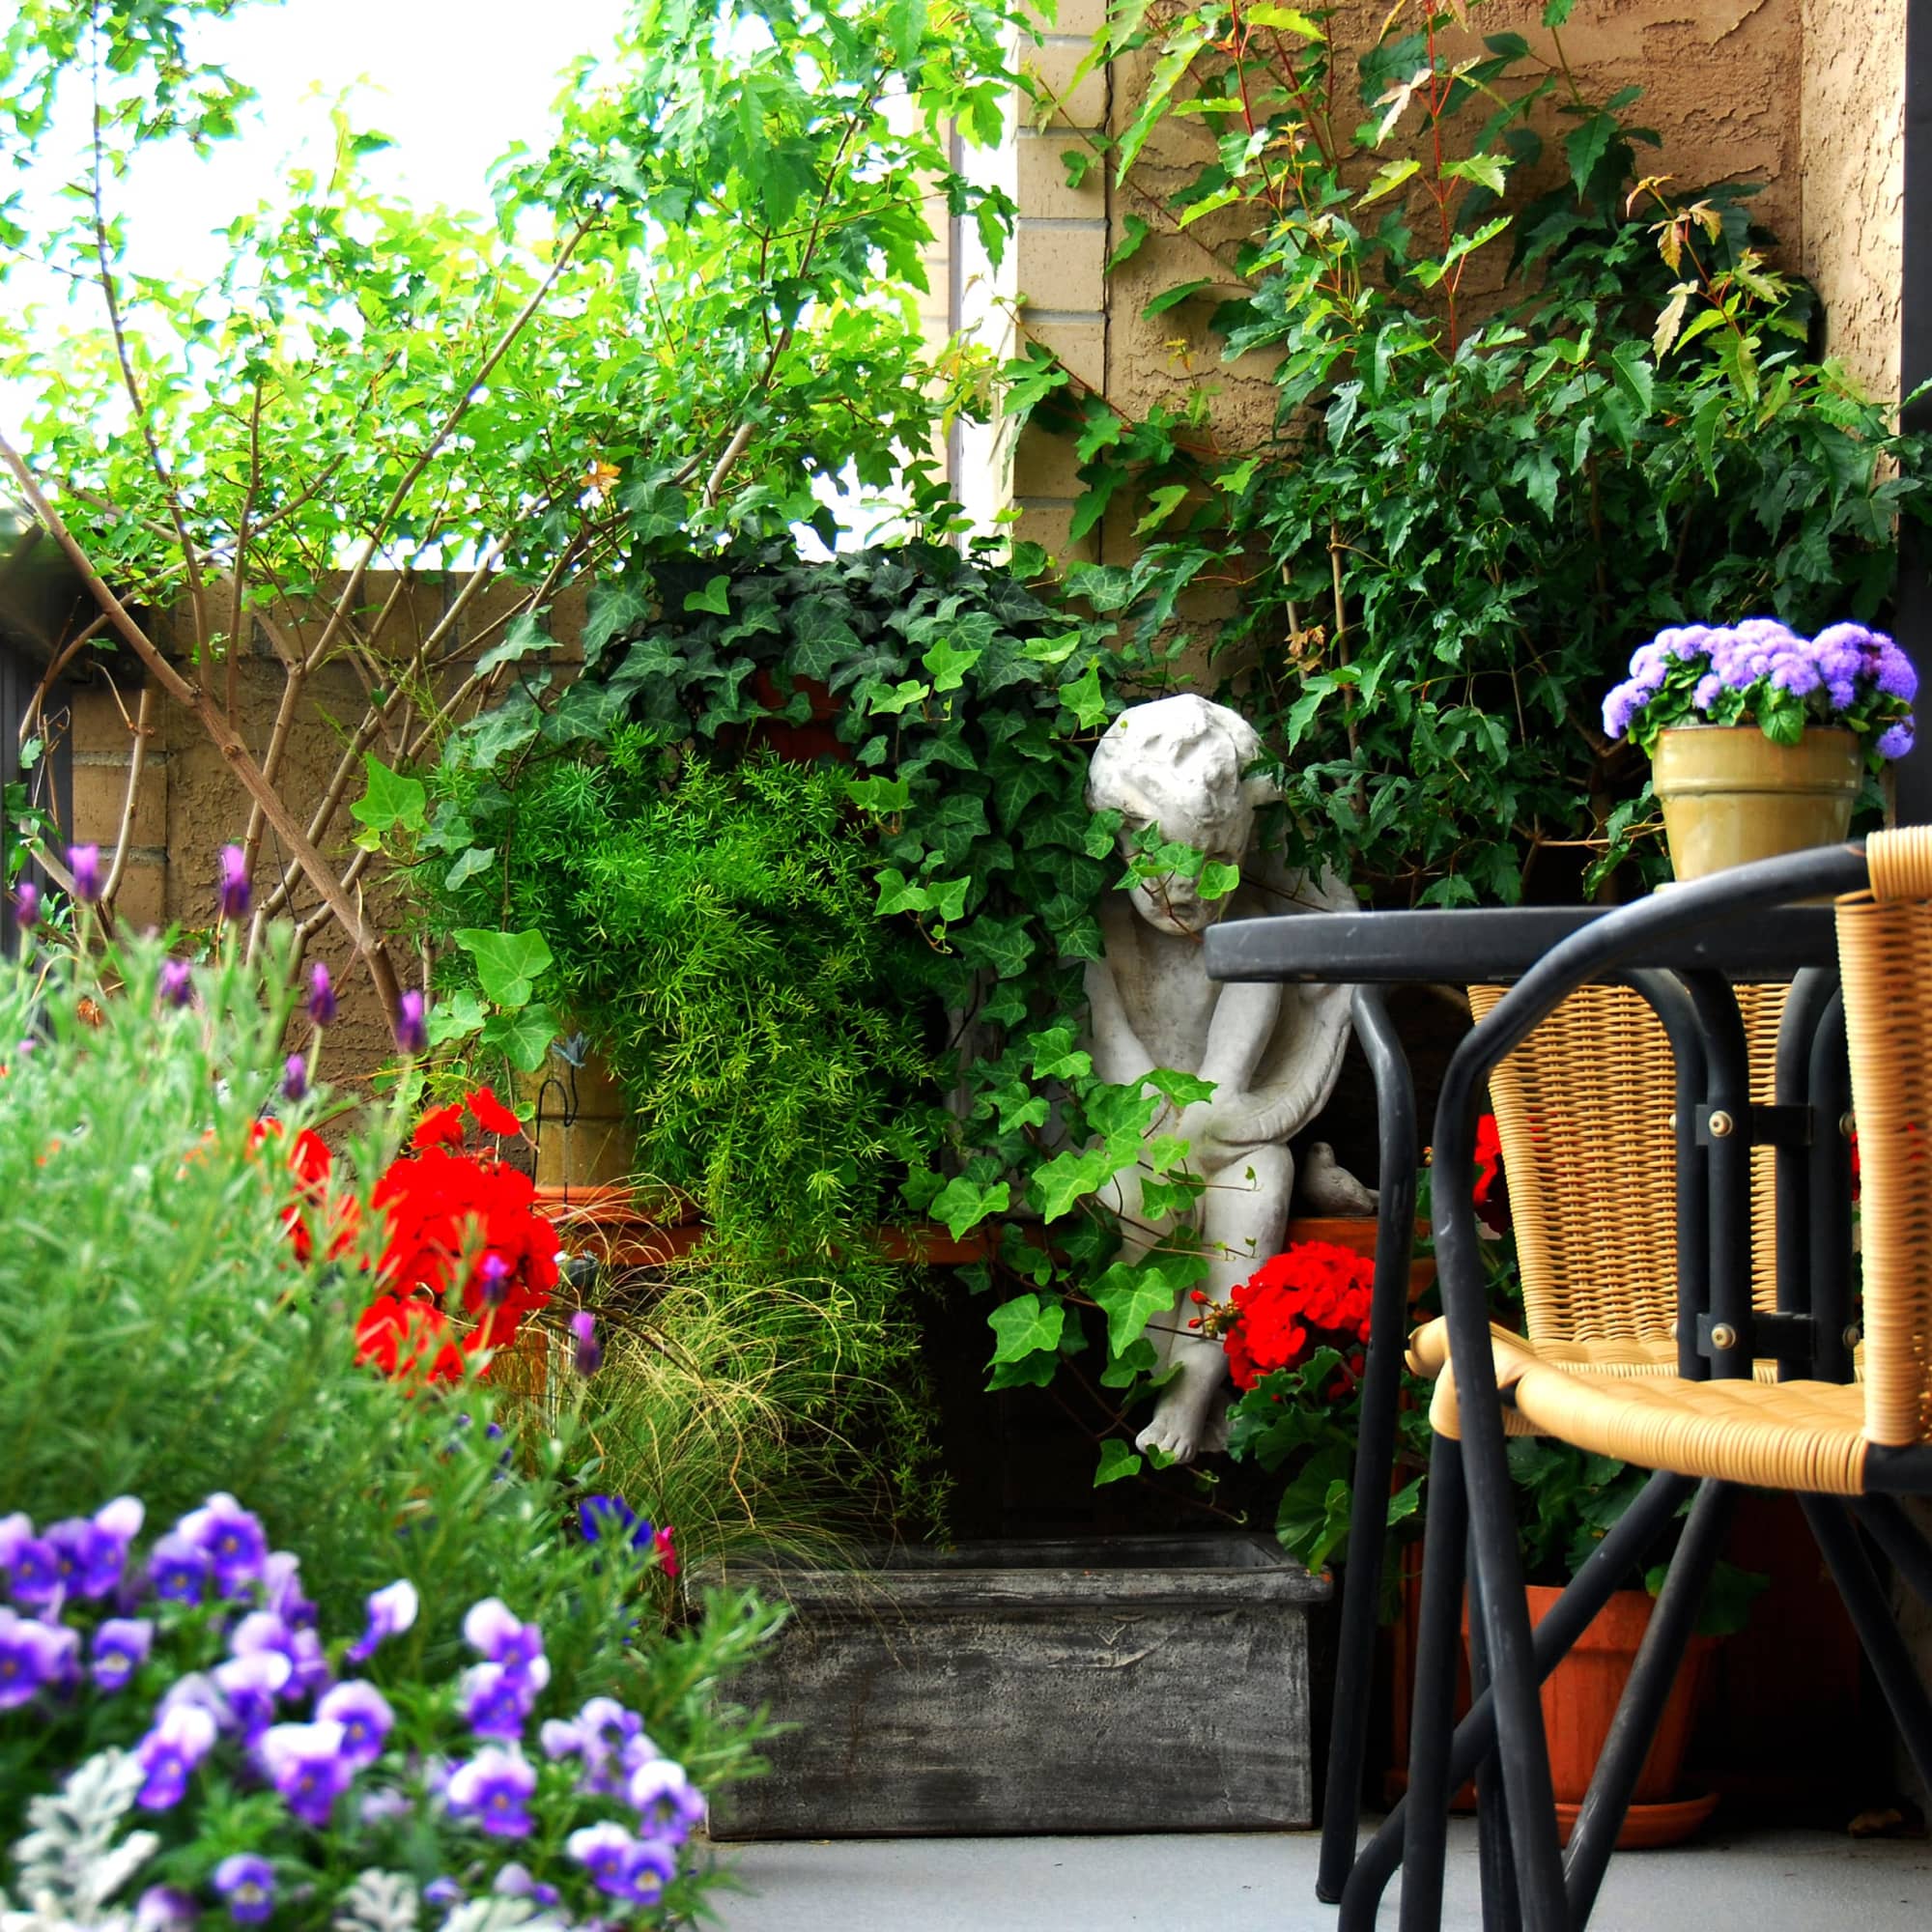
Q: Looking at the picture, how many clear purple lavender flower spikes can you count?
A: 9